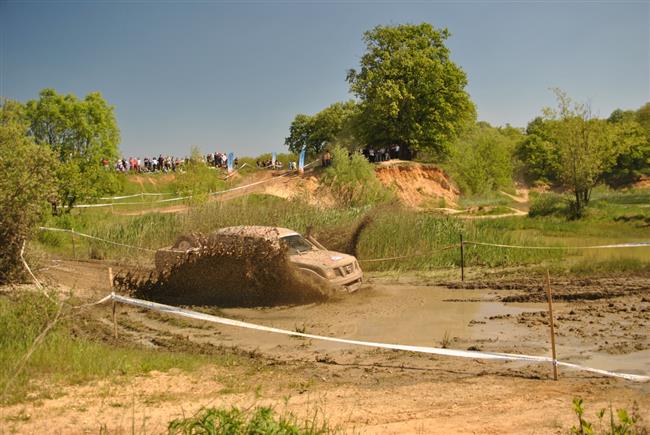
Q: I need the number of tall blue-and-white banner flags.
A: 3